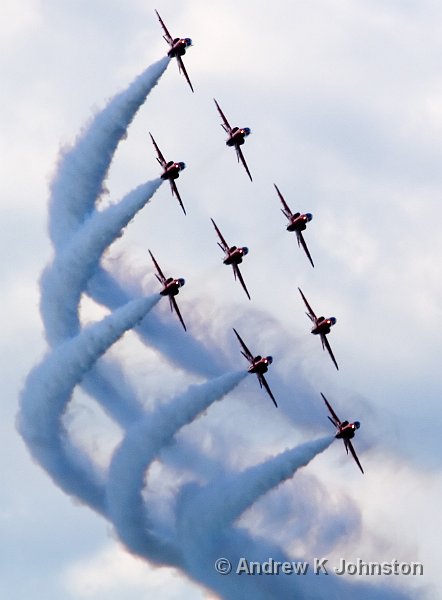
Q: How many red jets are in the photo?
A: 9